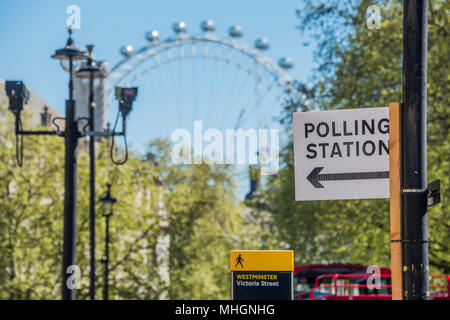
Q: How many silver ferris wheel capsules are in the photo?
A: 7